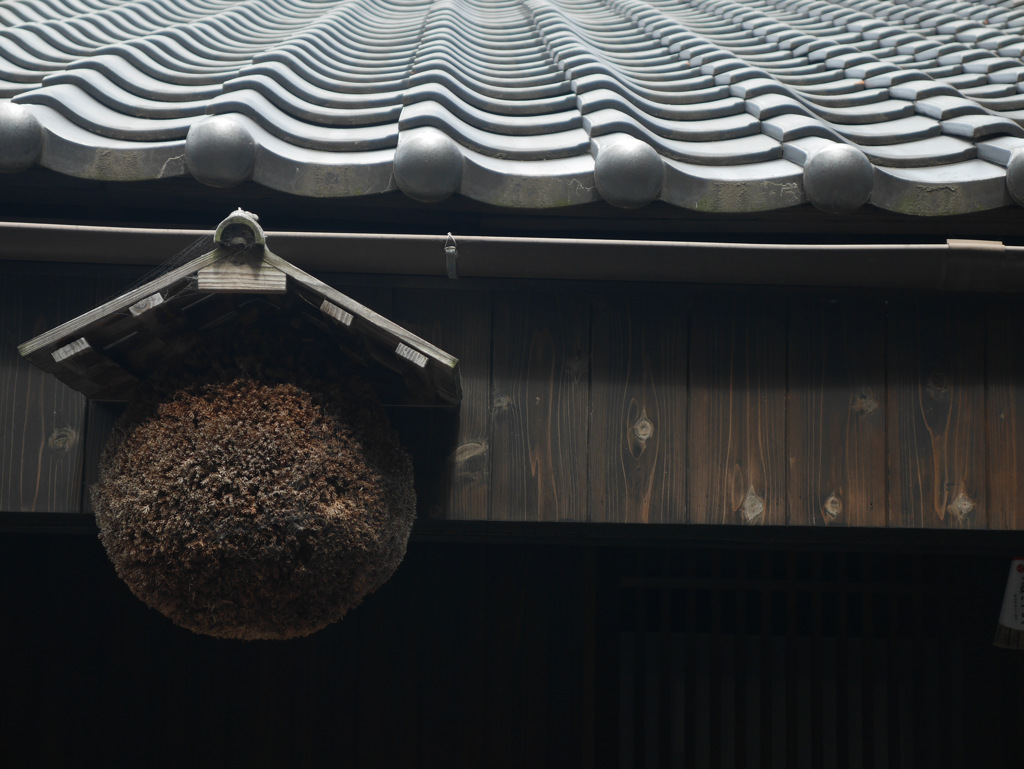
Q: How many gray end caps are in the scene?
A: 6